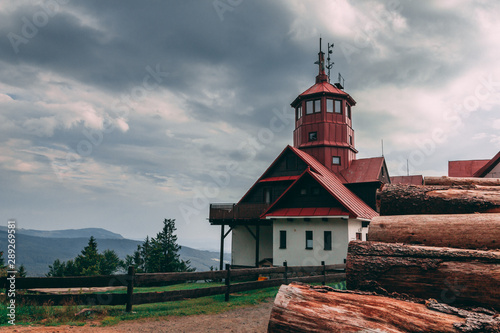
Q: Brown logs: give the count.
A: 5